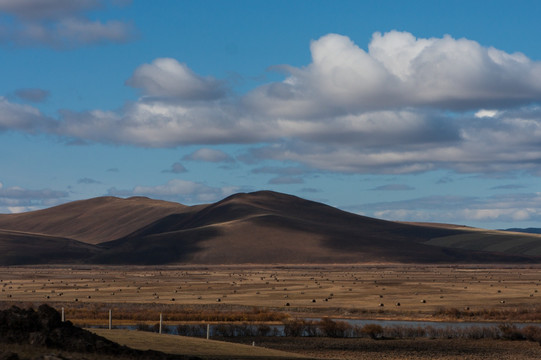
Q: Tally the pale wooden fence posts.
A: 5